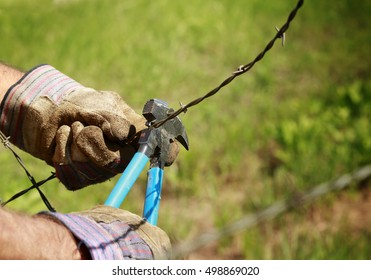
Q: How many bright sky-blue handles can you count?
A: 2